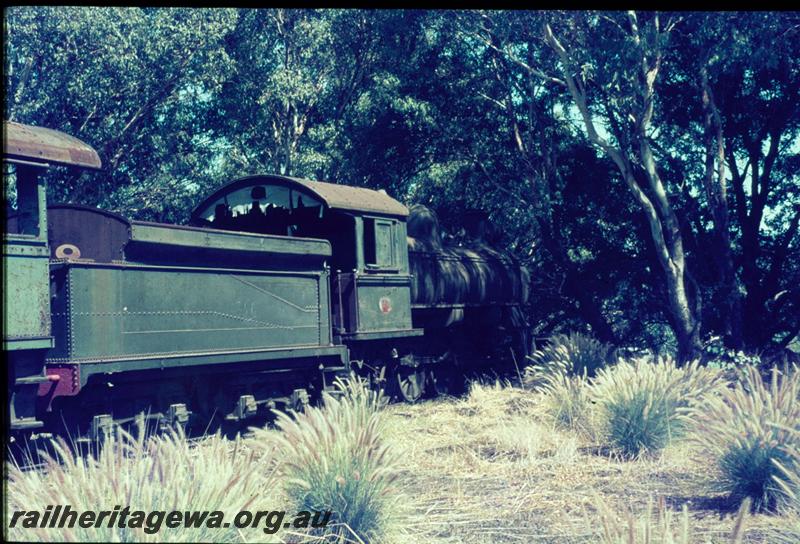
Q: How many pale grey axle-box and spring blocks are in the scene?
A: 4